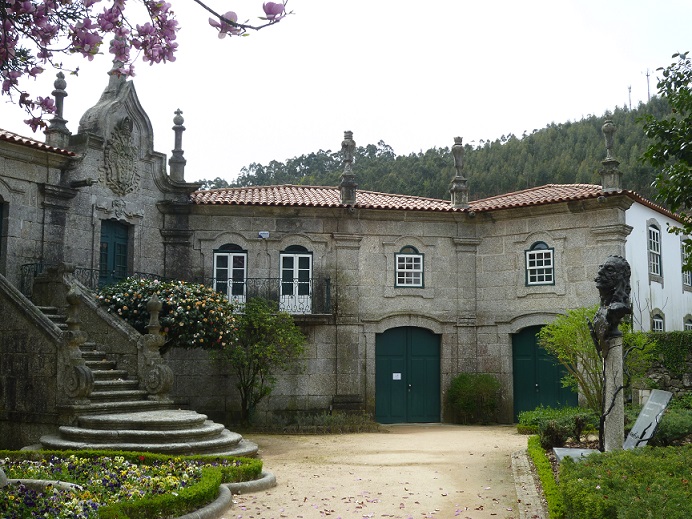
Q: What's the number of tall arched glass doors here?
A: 2